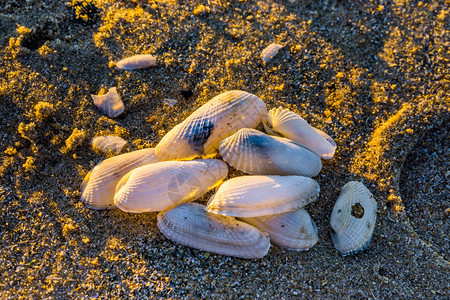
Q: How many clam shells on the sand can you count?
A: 9